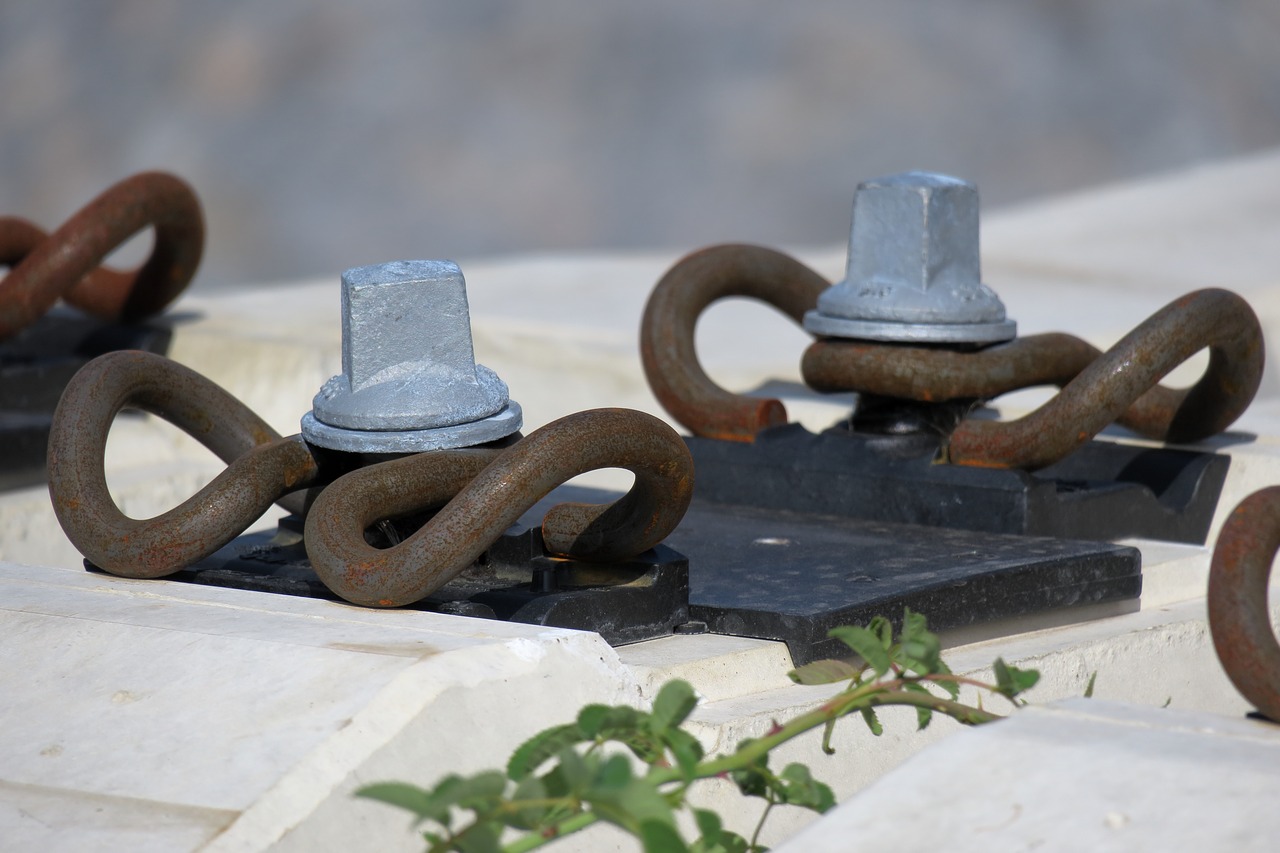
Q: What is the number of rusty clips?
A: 4